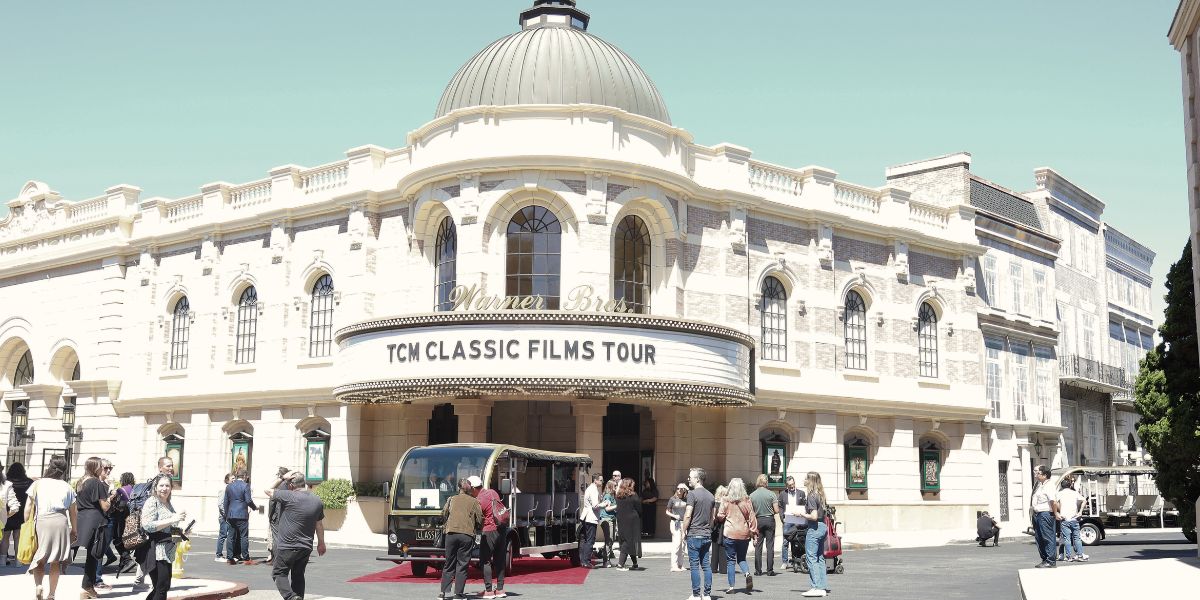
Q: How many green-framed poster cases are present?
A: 6